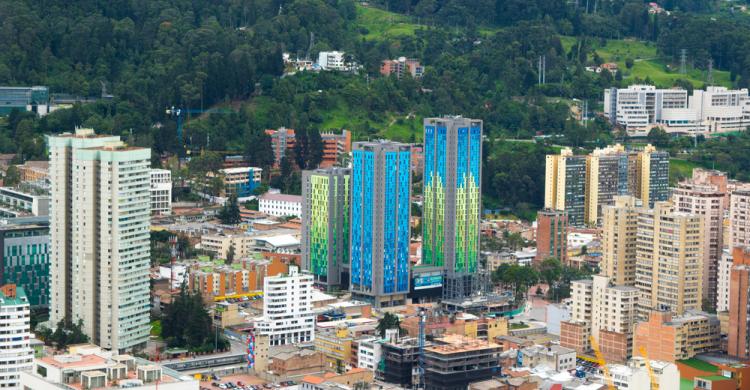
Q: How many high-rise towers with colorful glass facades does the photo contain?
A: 3